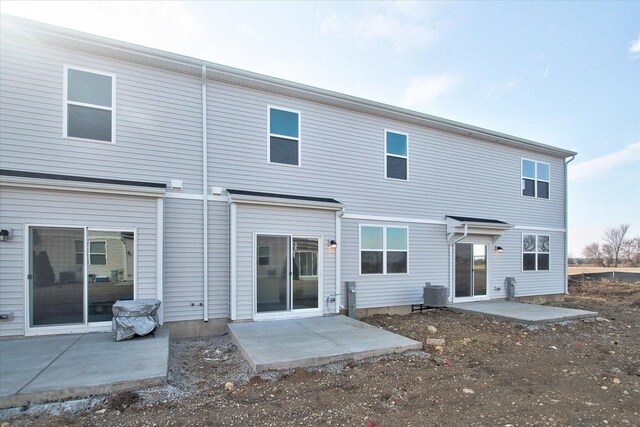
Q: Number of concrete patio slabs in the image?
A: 3